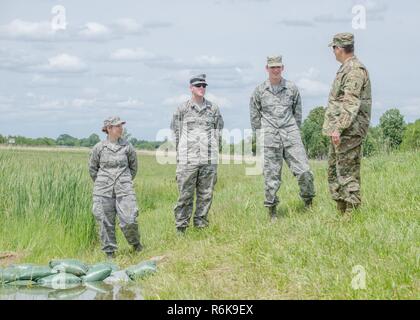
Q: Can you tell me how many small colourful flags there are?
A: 0